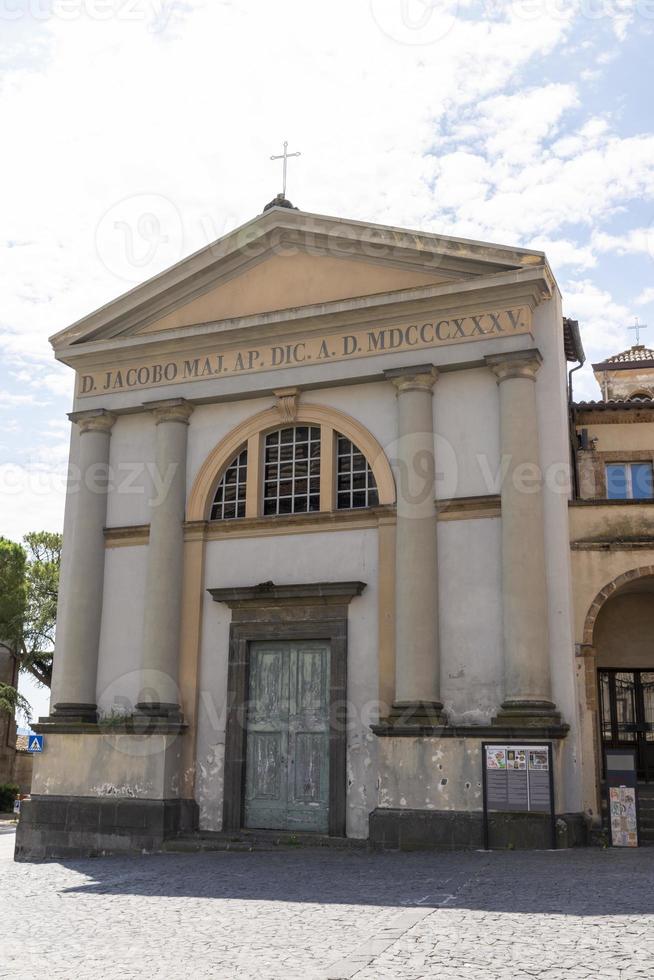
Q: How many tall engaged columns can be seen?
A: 4